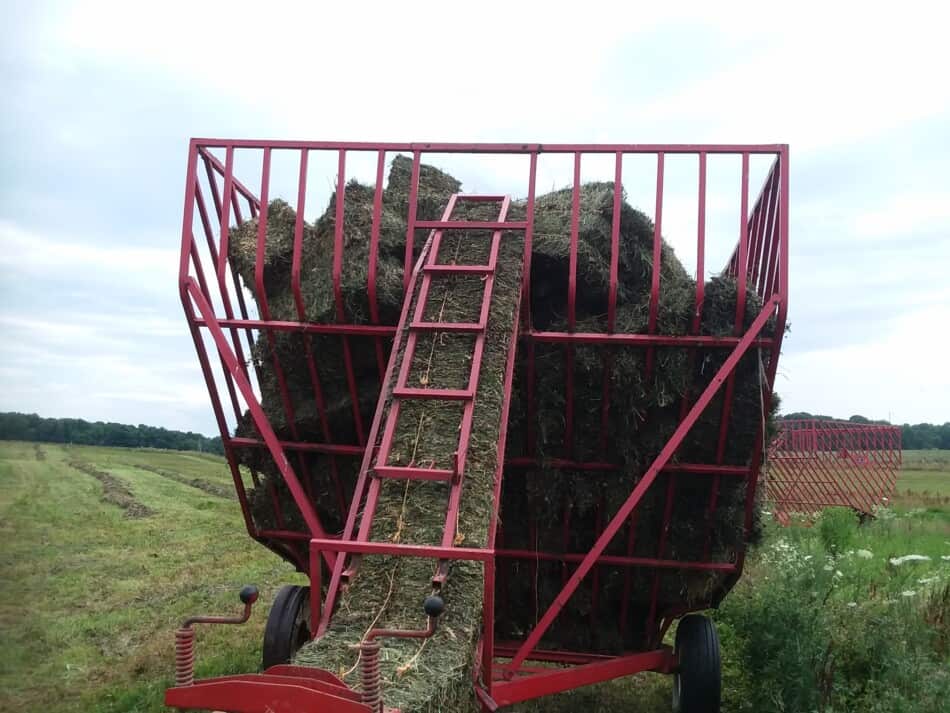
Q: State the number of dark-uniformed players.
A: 0